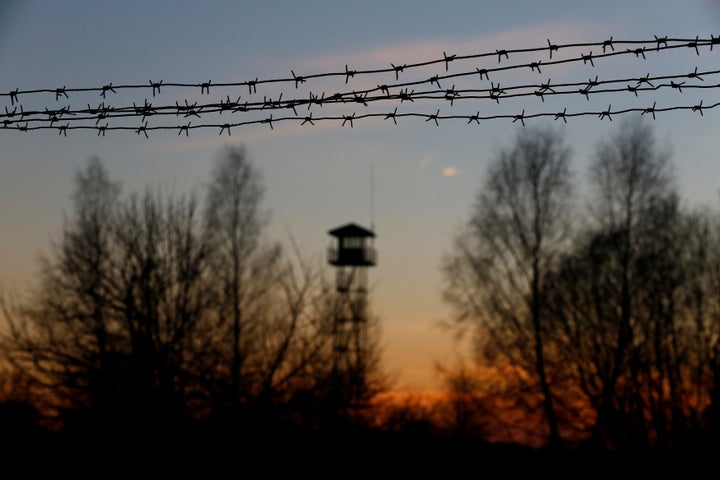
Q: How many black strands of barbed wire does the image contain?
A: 5